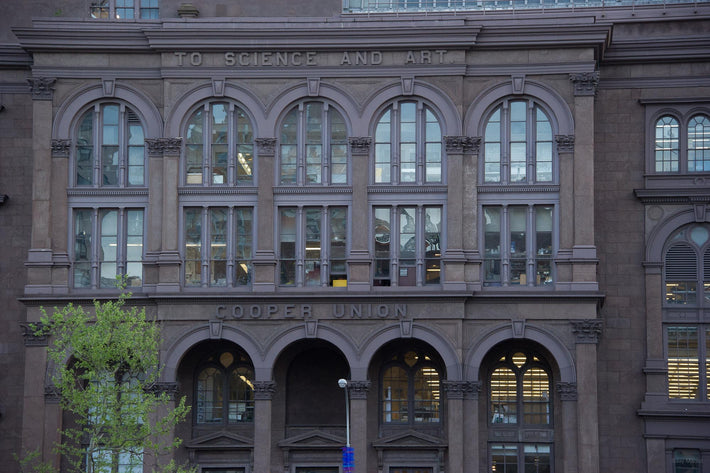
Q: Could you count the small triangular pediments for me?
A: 3